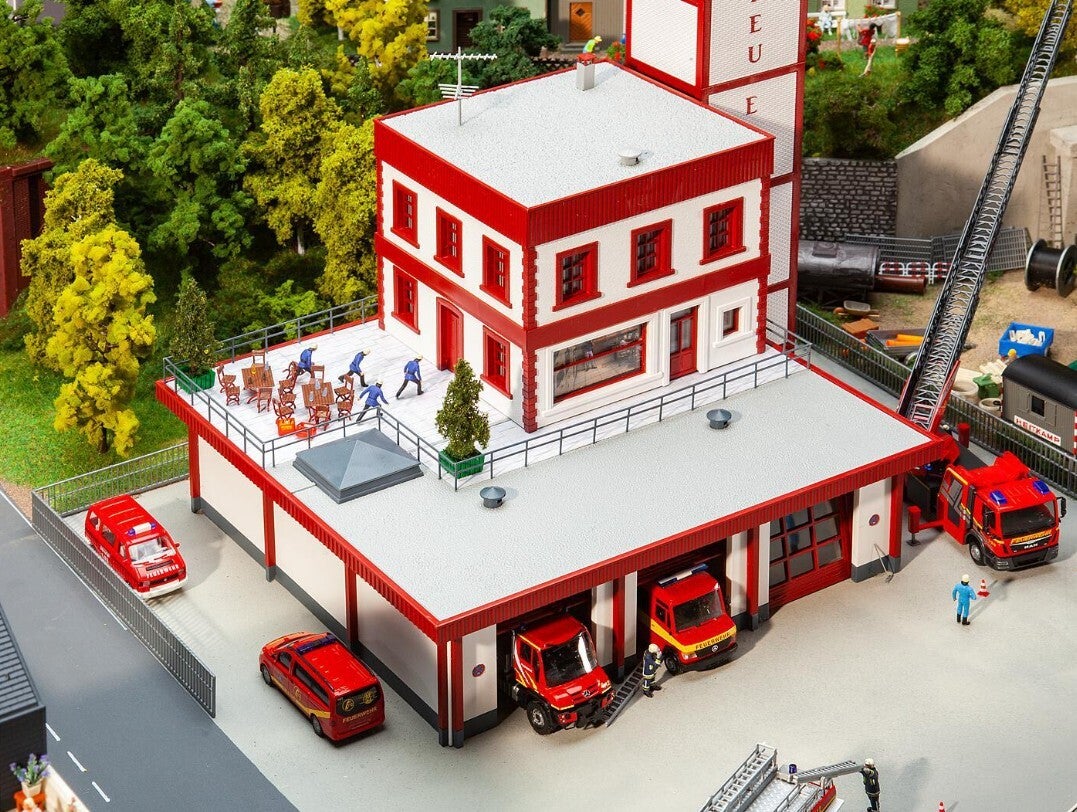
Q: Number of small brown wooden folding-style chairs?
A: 12